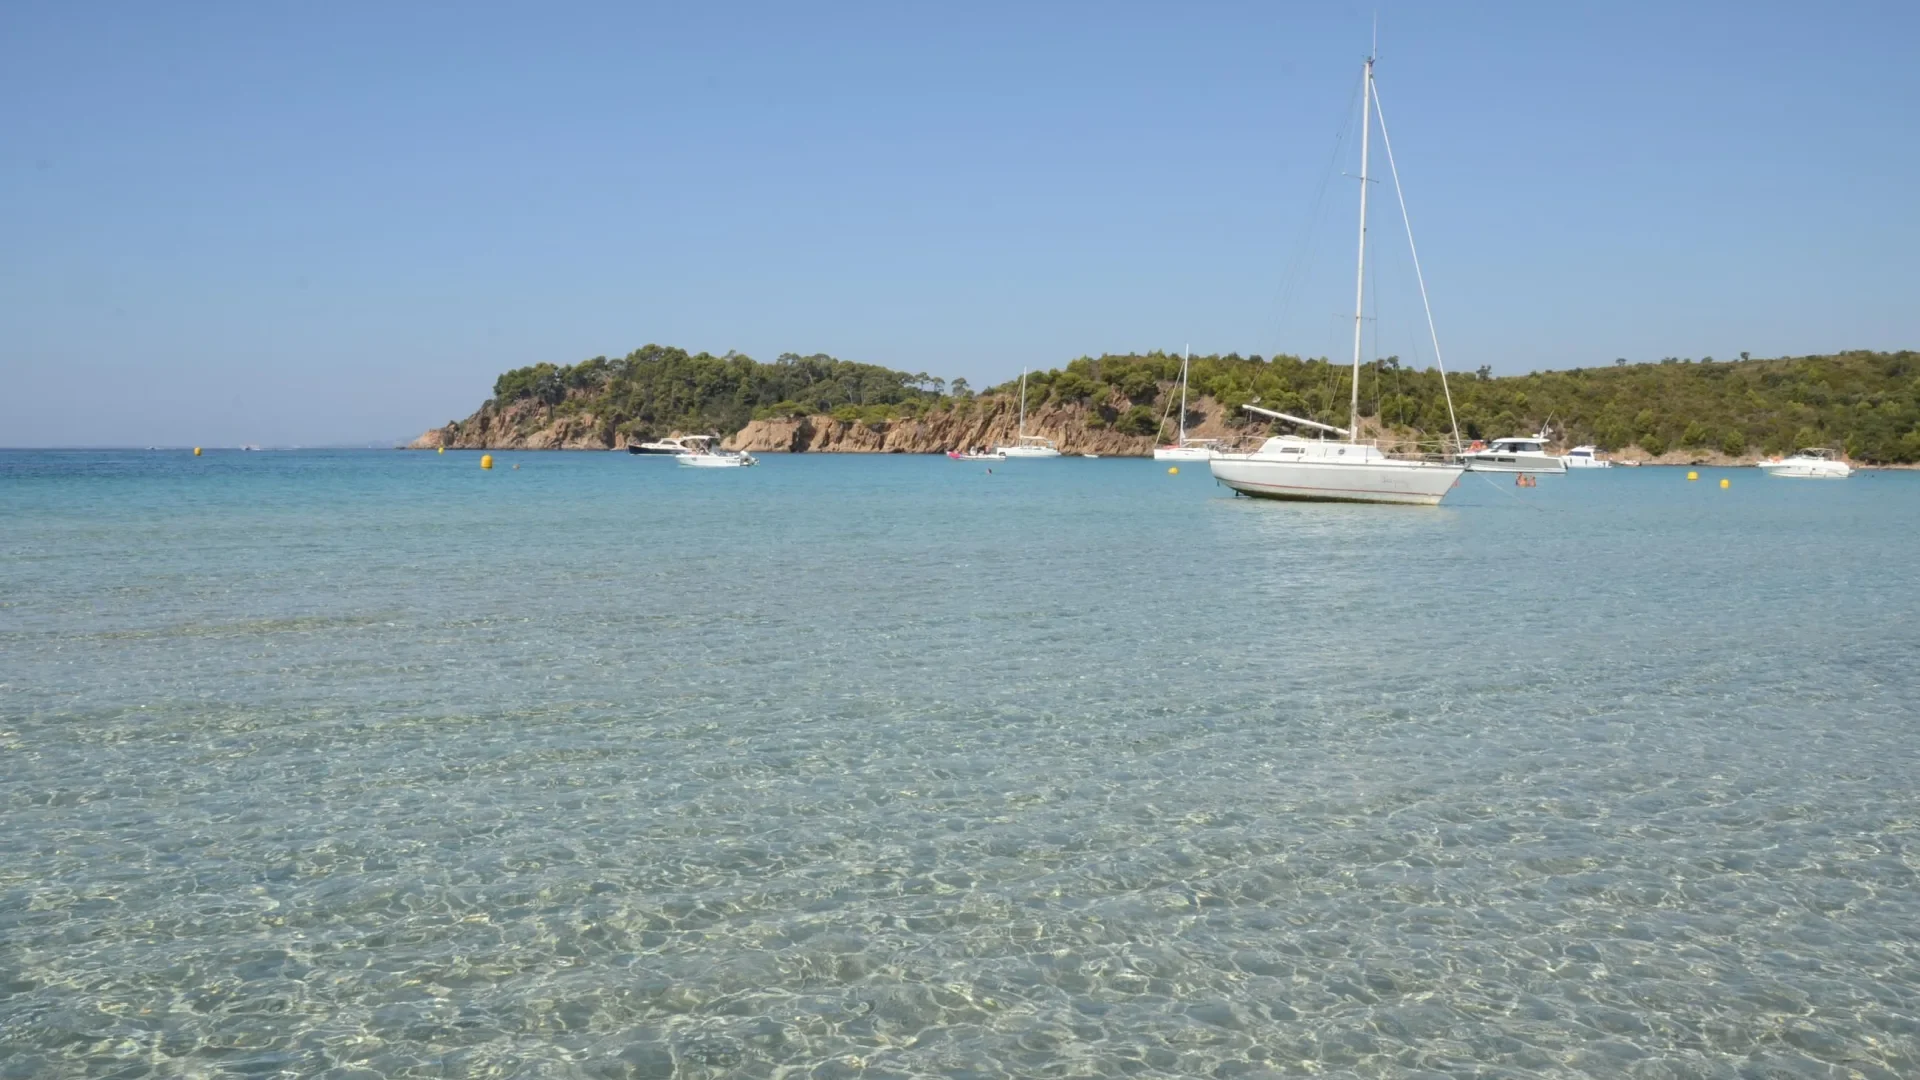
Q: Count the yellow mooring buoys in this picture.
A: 6